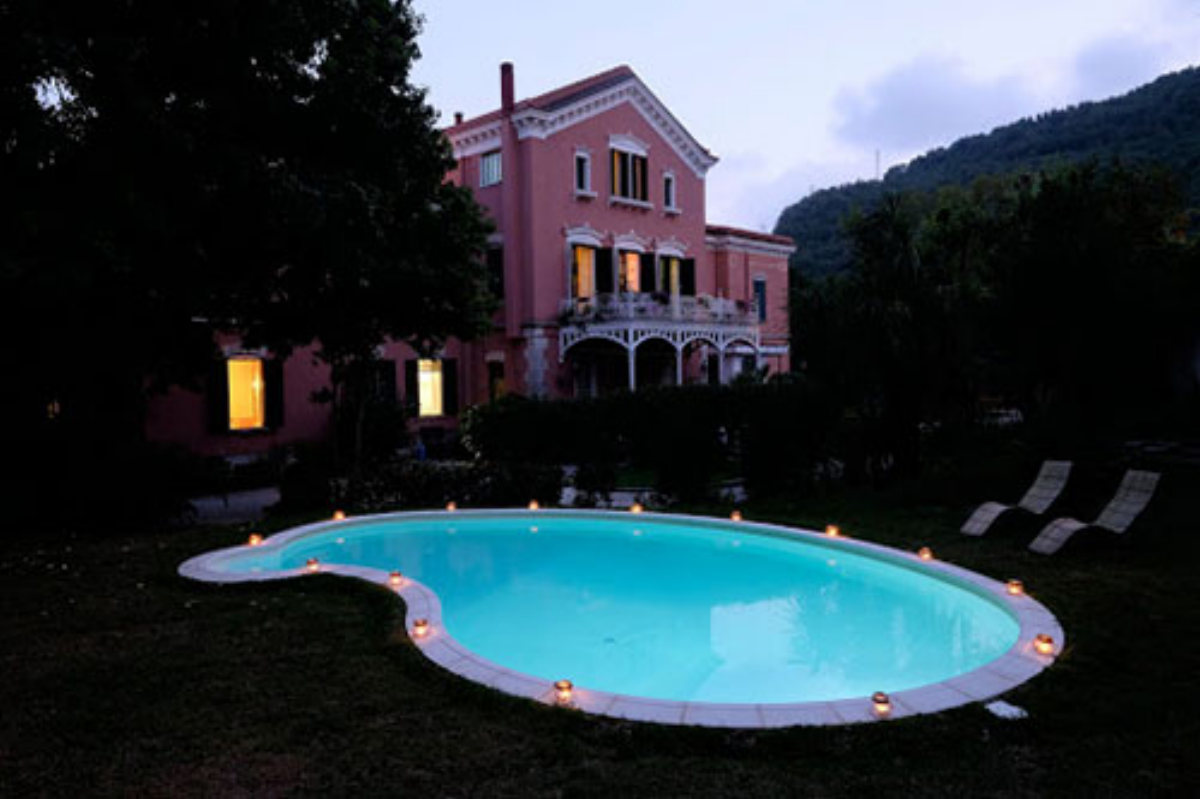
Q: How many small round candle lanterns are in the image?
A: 15